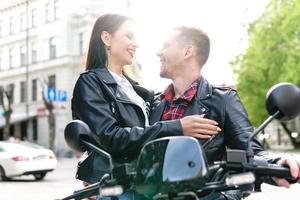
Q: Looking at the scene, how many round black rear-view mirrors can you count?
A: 2